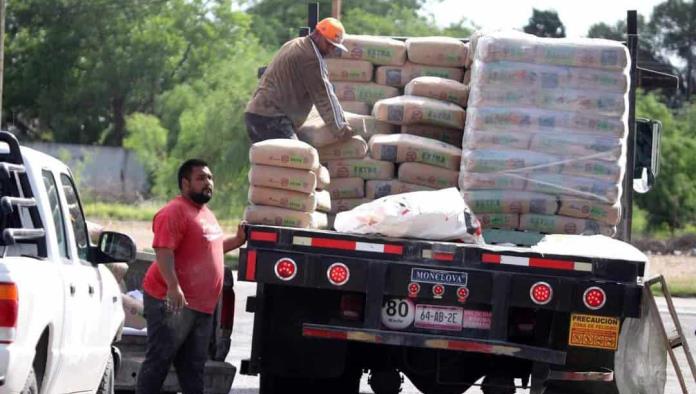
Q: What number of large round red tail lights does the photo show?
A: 4